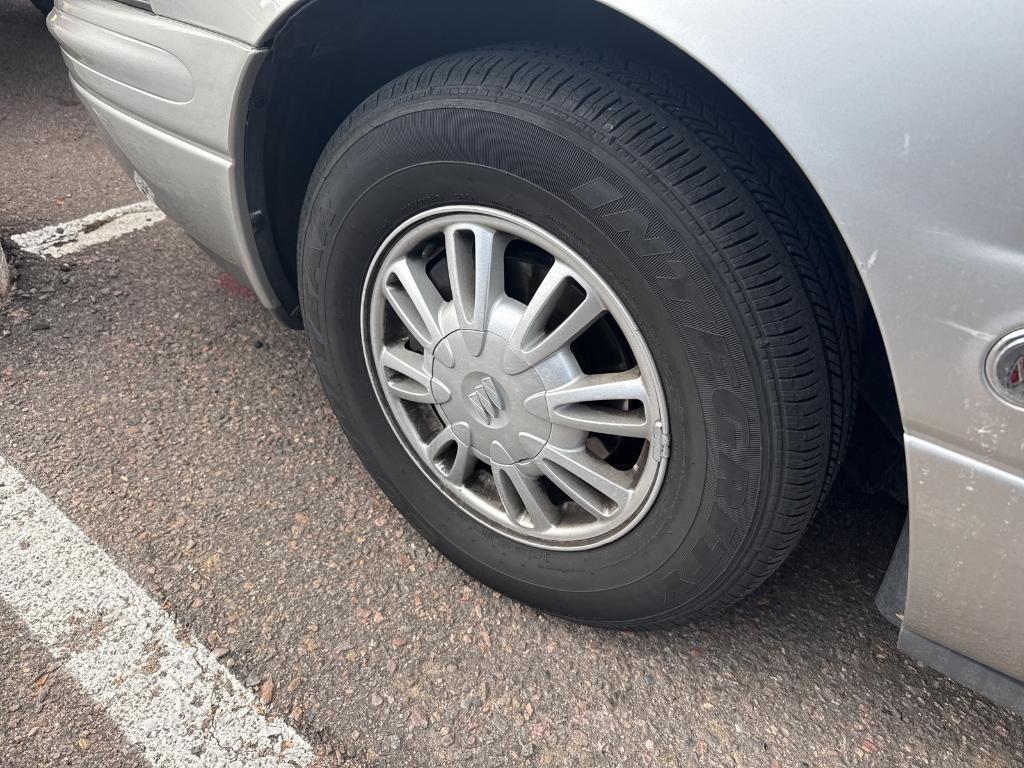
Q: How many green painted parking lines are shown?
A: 0